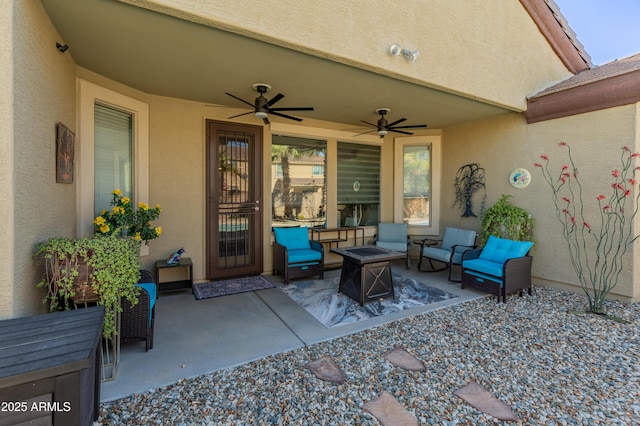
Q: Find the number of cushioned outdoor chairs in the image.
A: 5